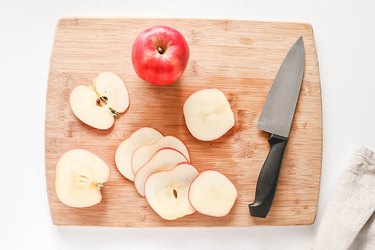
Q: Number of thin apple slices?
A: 5